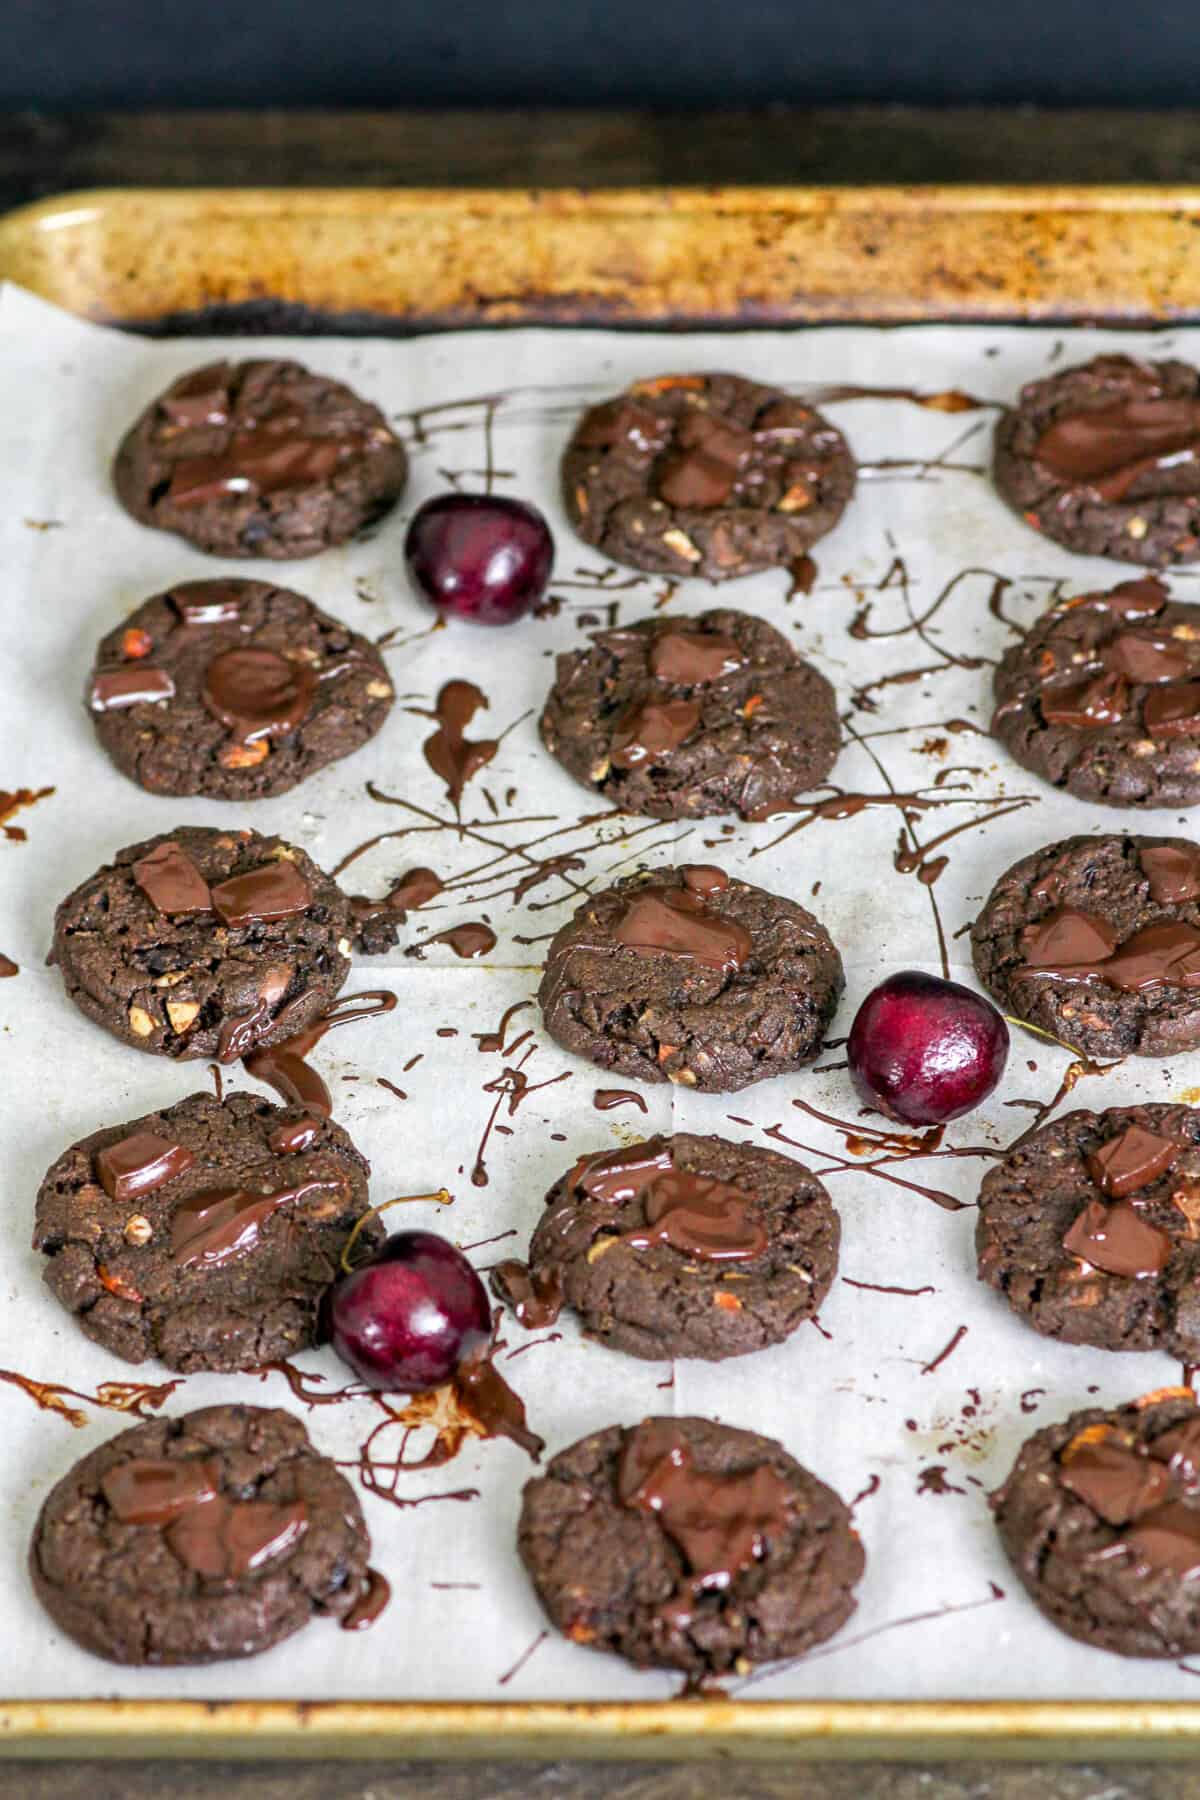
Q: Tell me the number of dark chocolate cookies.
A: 15